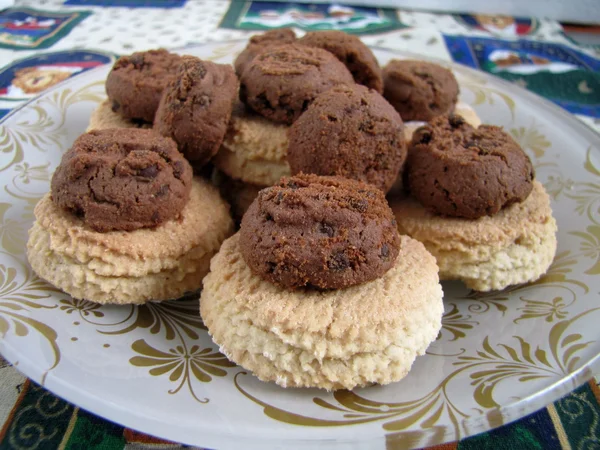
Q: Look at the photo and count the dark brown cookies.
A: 10